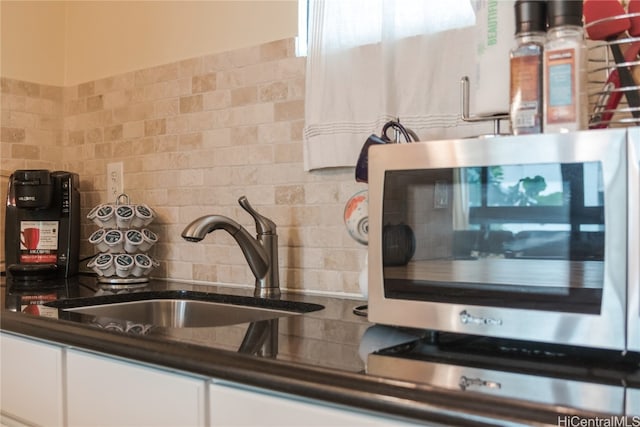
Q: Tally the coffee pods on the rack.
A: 14